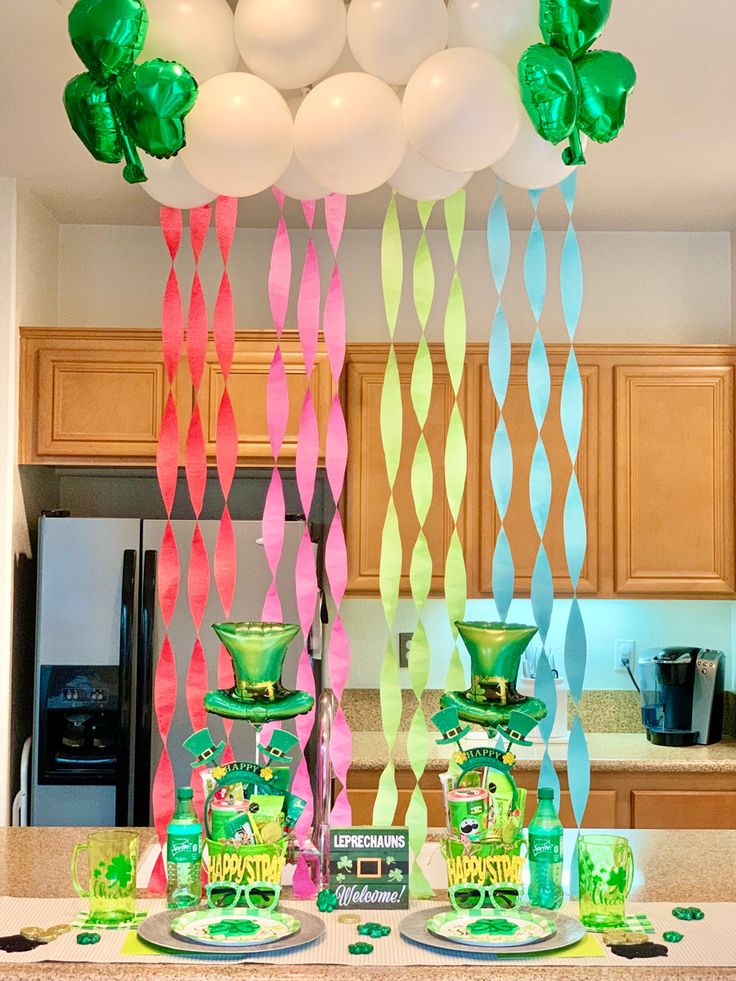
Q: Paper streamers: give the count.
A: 12